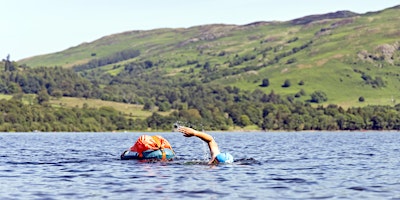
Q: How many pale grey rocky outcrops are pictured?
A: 1